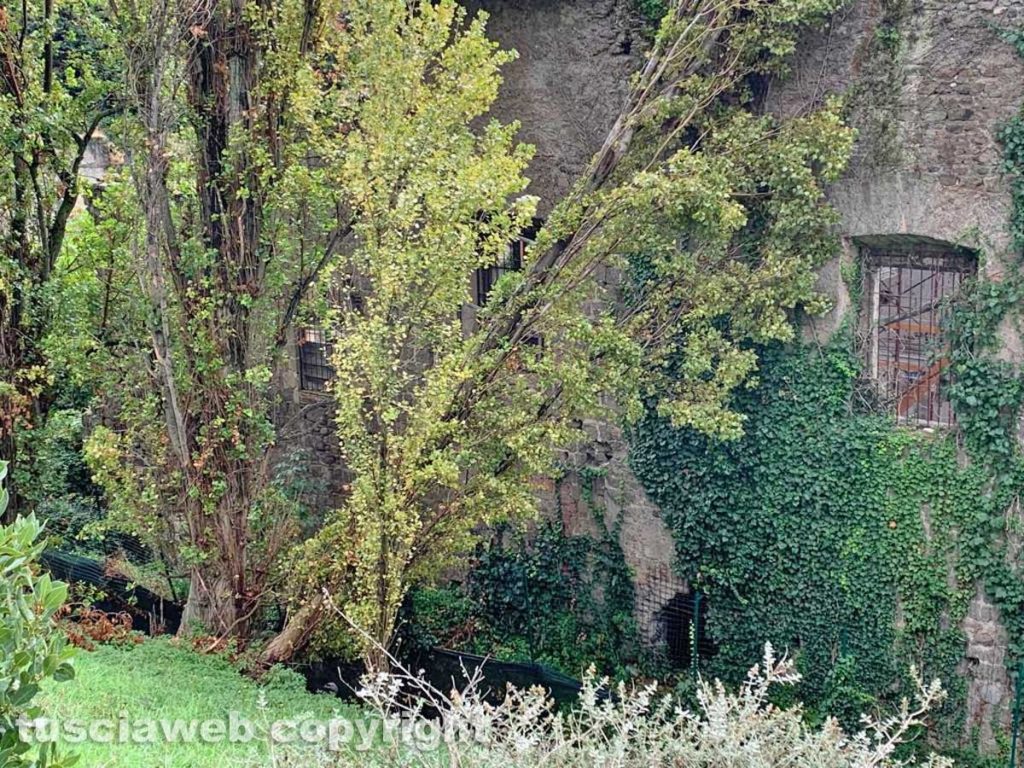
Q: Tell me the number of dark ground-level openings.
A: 1